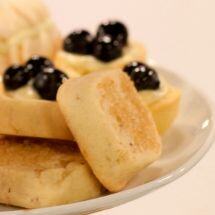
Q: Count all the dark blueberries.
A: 8